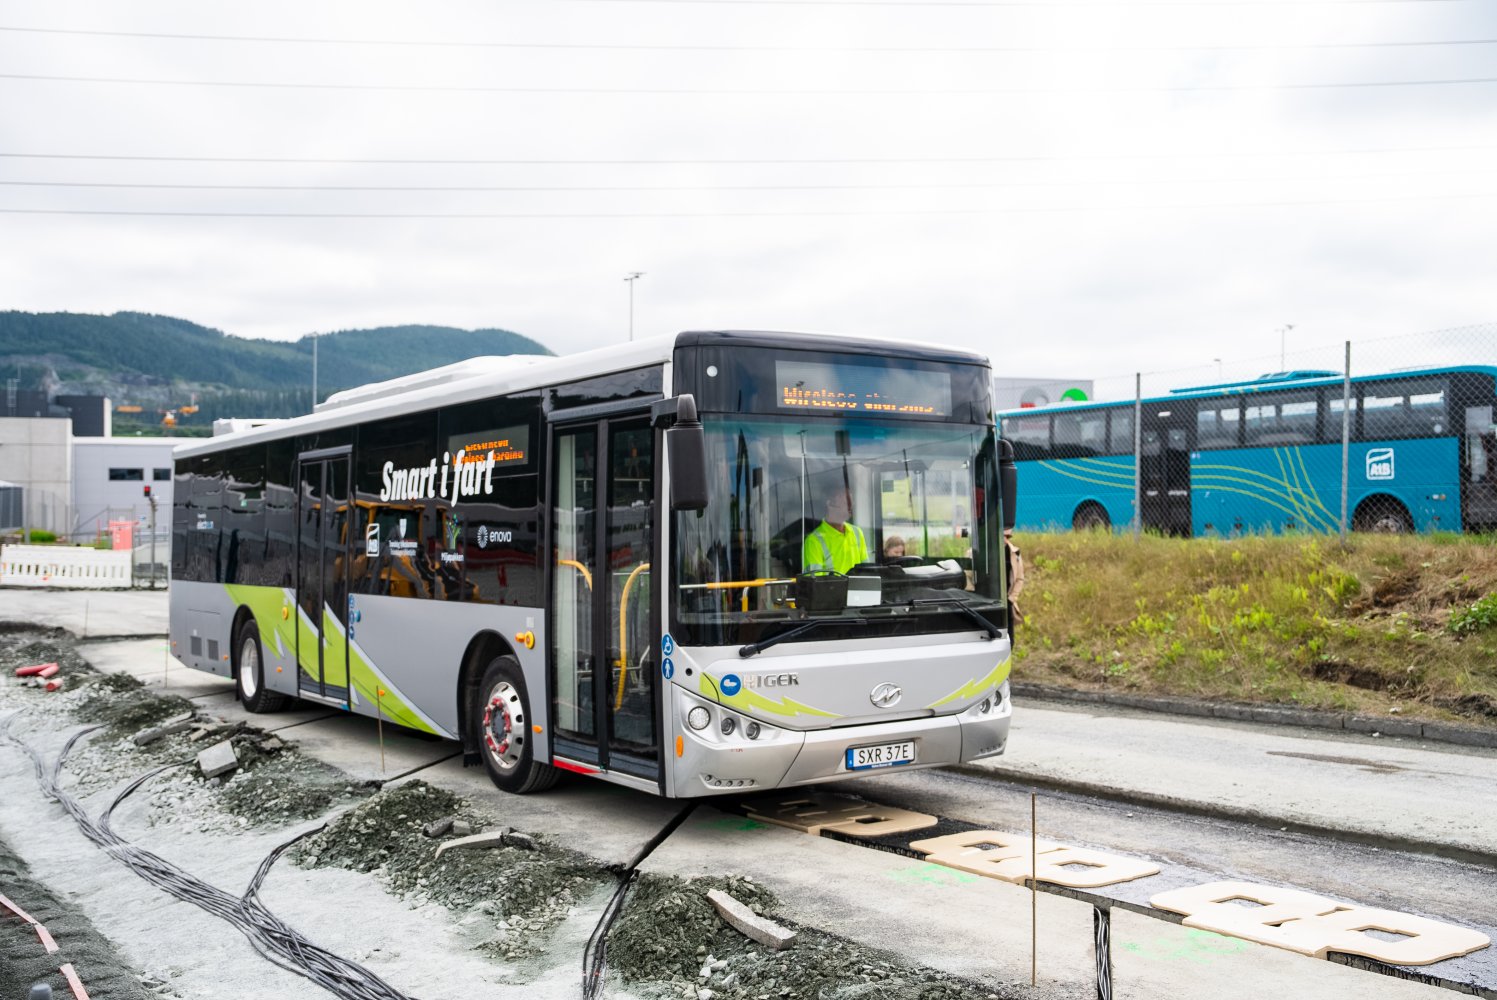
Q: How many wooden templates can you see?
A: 3